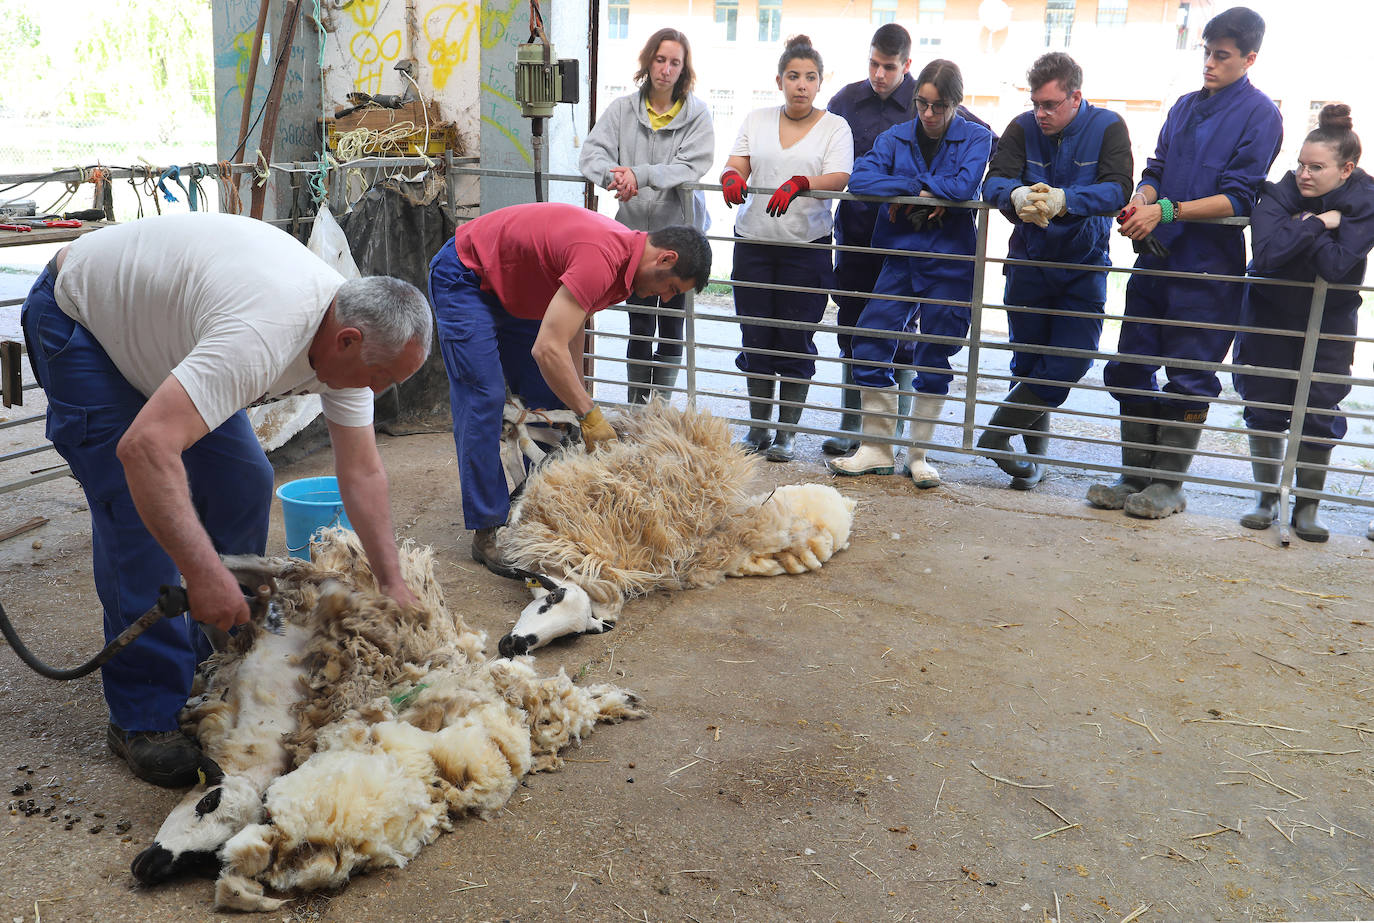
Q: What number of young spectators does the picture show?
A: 7